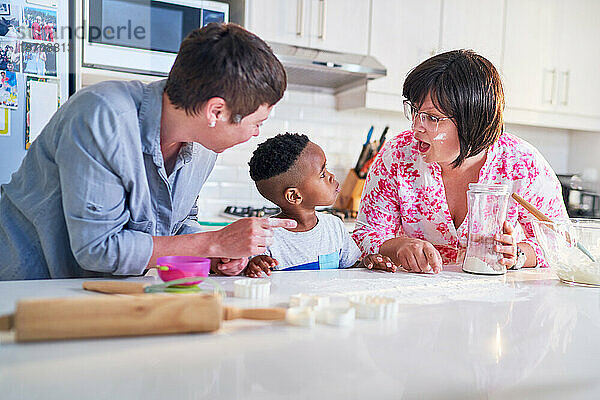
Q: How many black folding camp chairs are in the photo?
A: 0